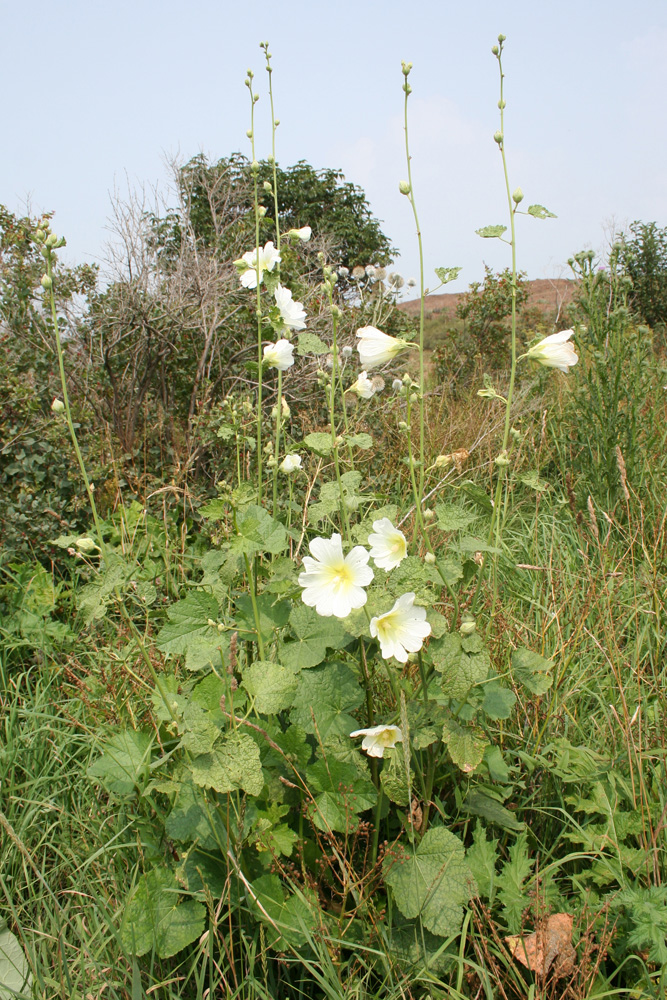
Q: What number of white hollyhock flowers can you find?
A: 12